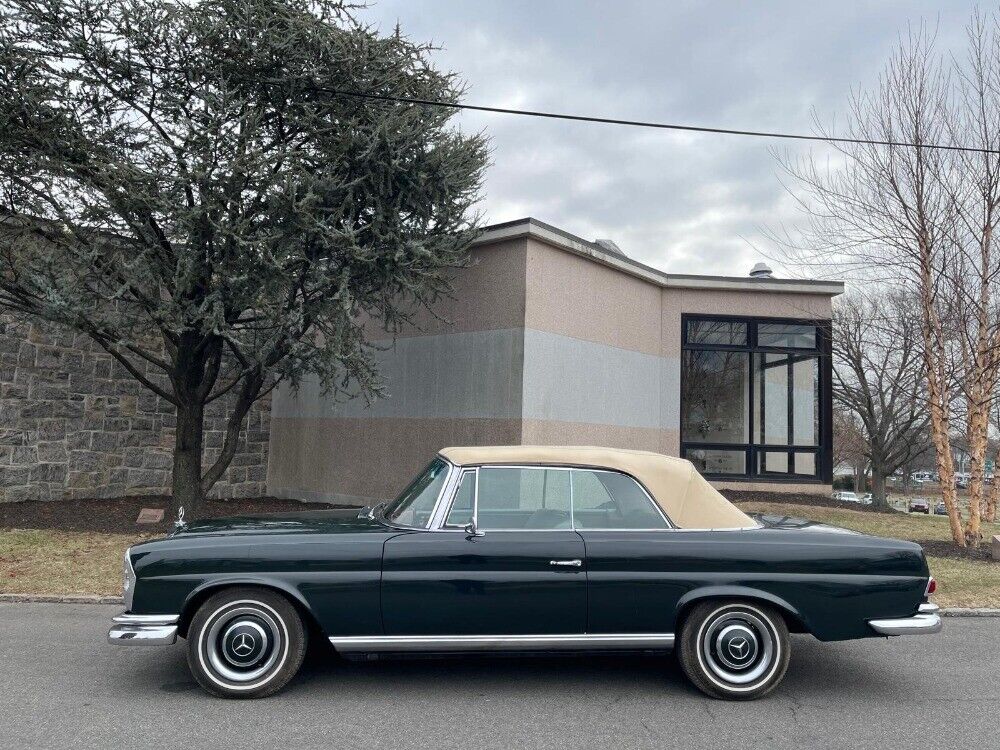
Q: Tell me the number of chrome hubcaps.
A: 2